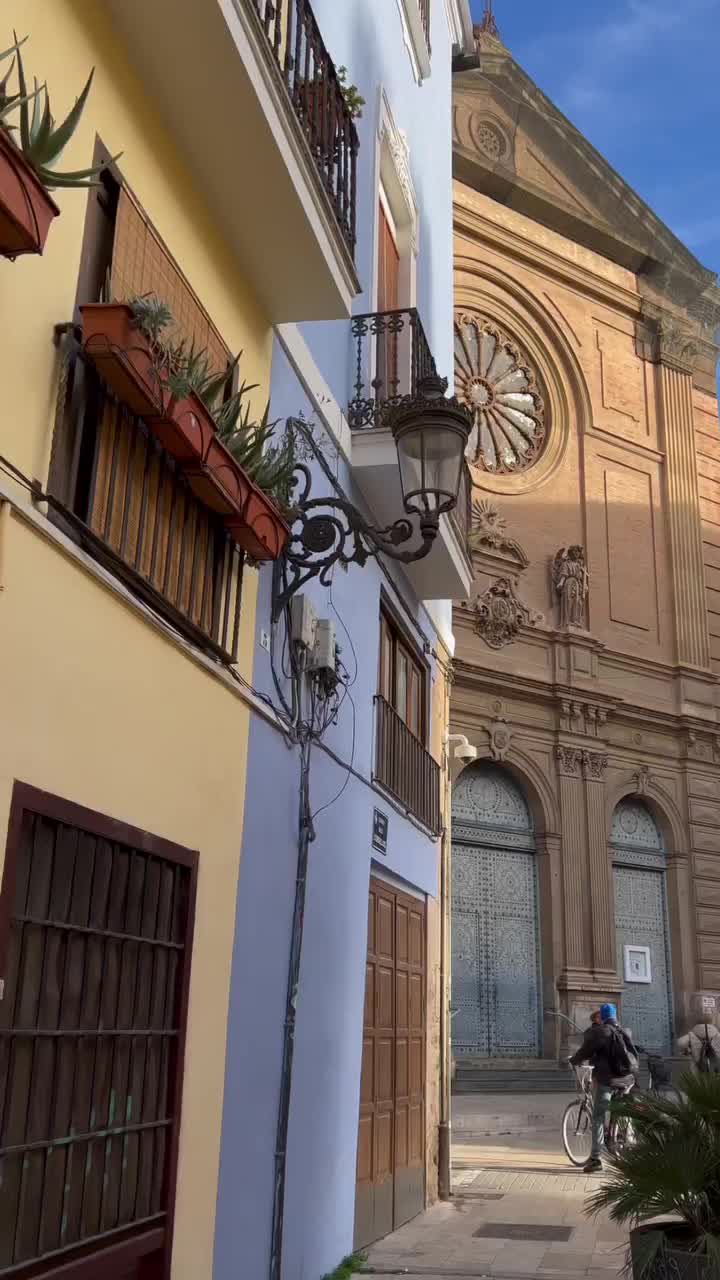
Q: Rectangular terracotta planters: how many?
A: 5